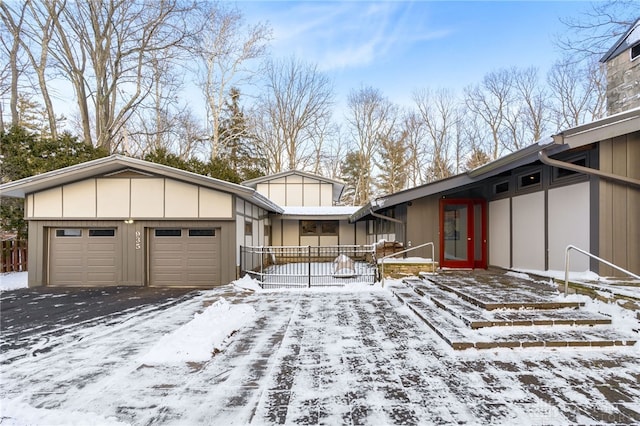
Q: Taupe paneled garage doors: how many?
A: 2